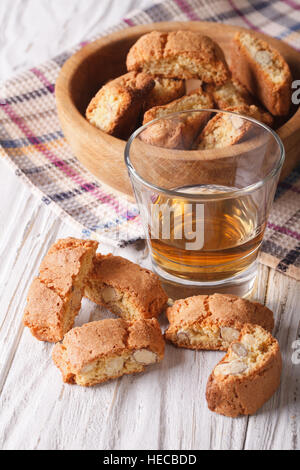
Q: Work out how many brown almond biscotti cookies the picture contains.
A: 12